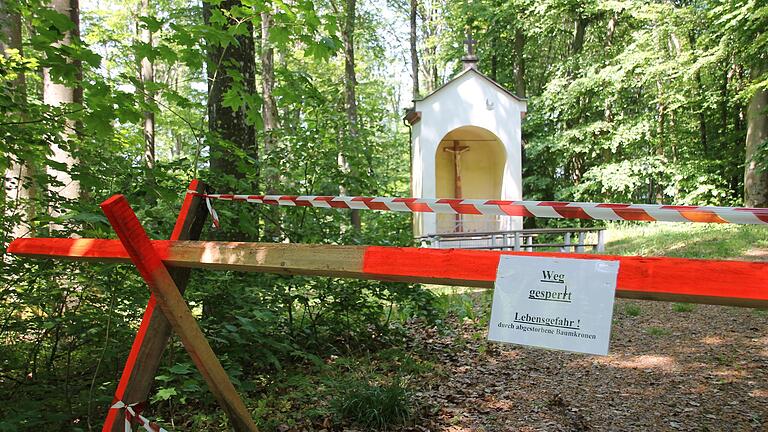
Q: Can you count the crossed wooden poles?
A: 2